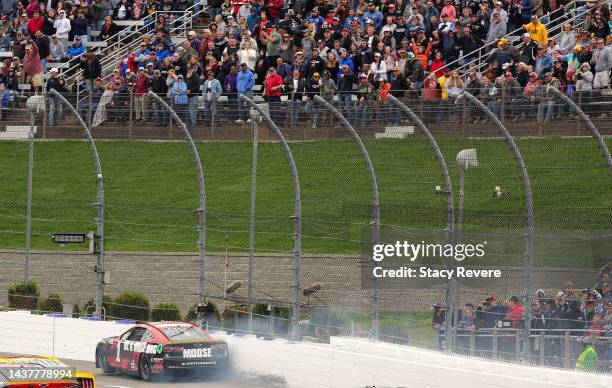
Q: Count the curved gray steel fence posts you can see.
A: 7